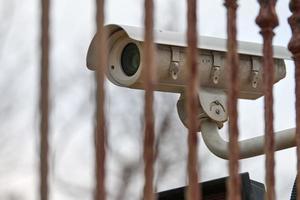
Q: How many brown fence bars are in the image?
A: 7